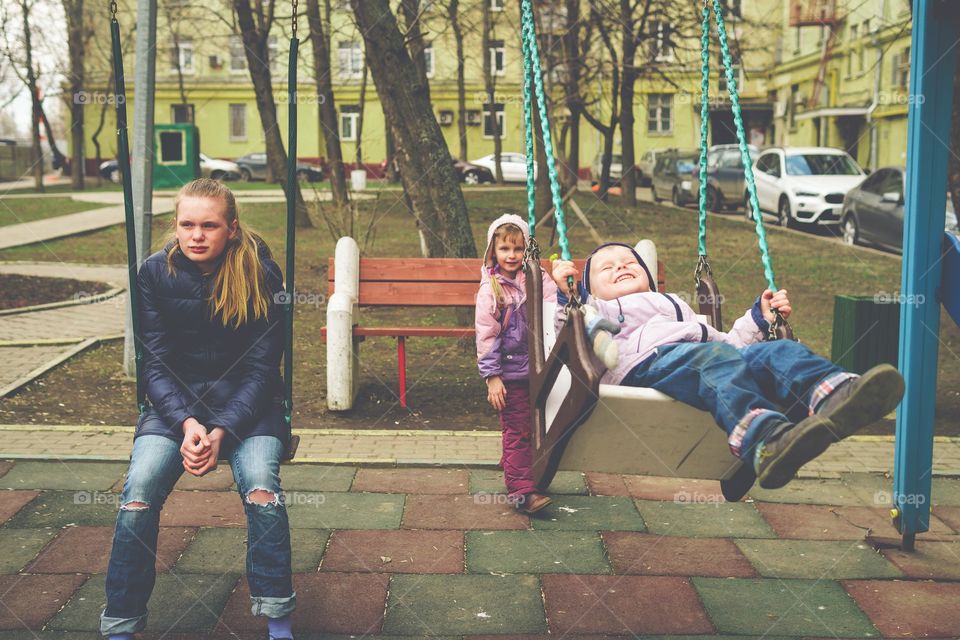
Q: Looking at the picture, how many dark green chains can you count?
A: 2